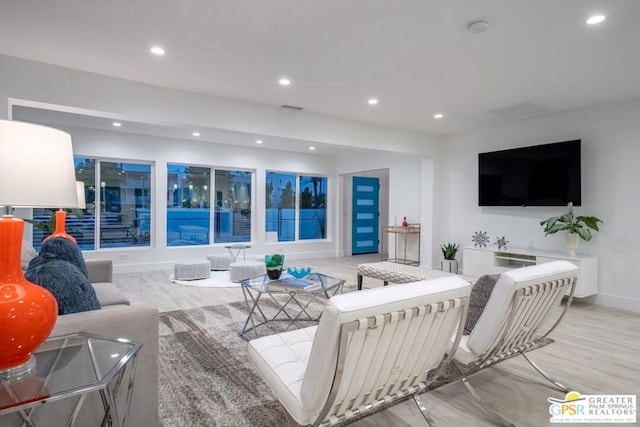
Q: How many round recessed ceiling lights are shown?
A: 9